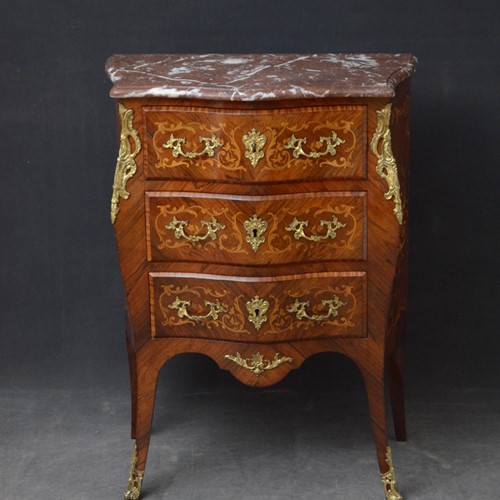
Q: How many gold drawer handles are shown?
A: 6